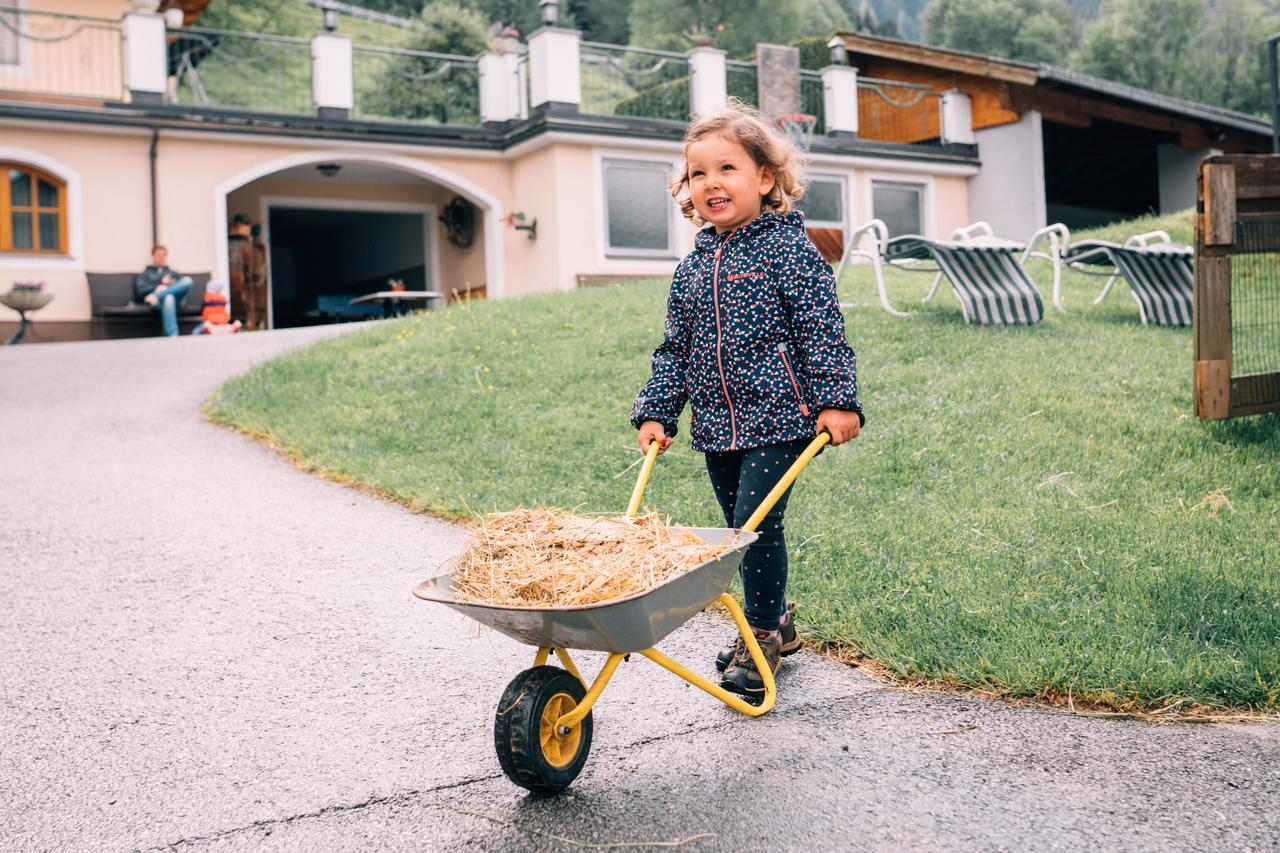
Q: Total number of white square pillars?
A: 7